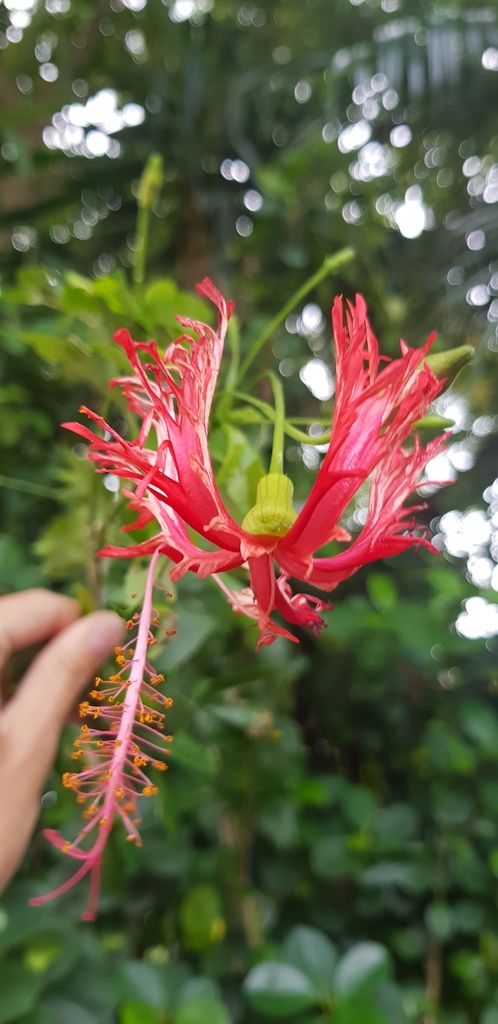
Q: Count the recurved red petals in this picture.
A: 5